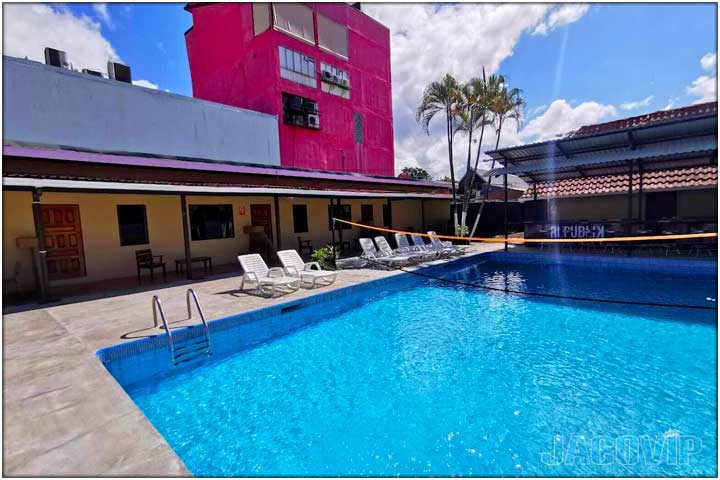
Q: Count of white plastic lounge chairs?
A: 7